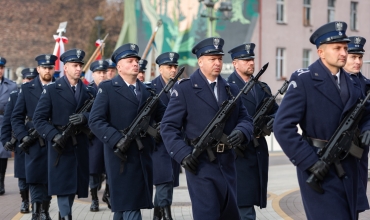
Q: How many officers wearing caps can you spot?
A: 13